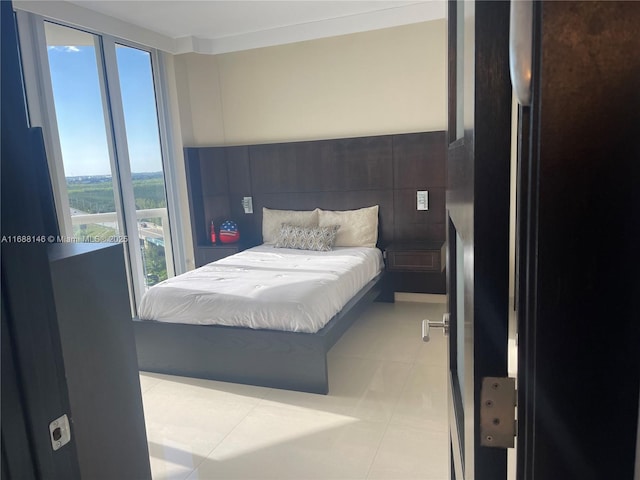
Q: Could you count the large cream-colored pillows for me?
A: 2